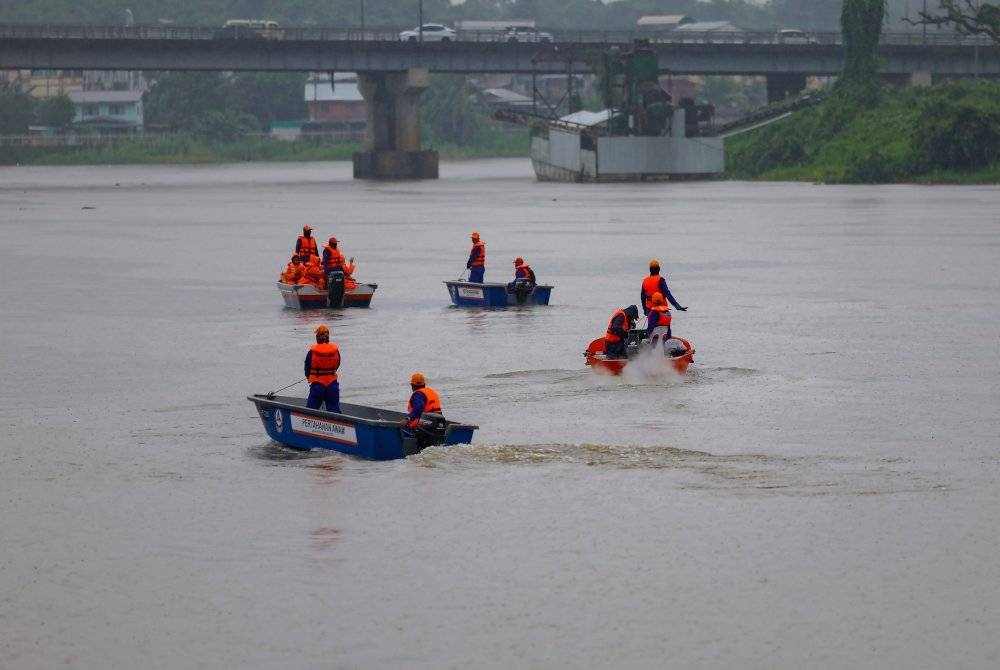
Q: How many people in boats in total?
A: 12